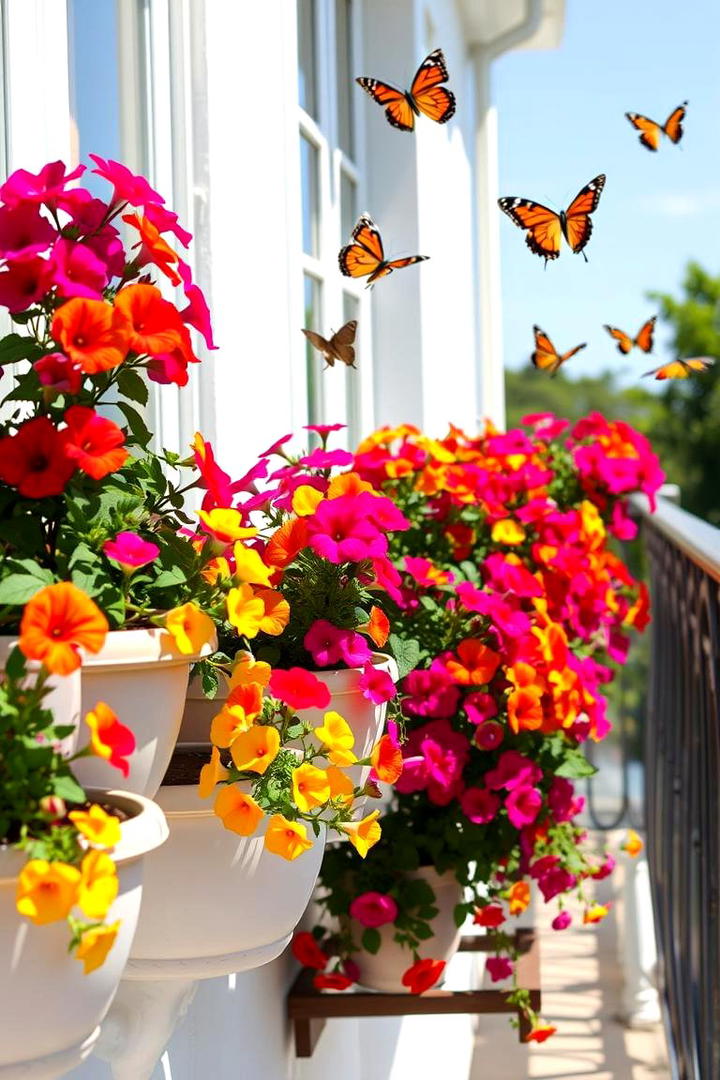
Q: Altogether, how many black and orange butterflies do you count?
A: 7